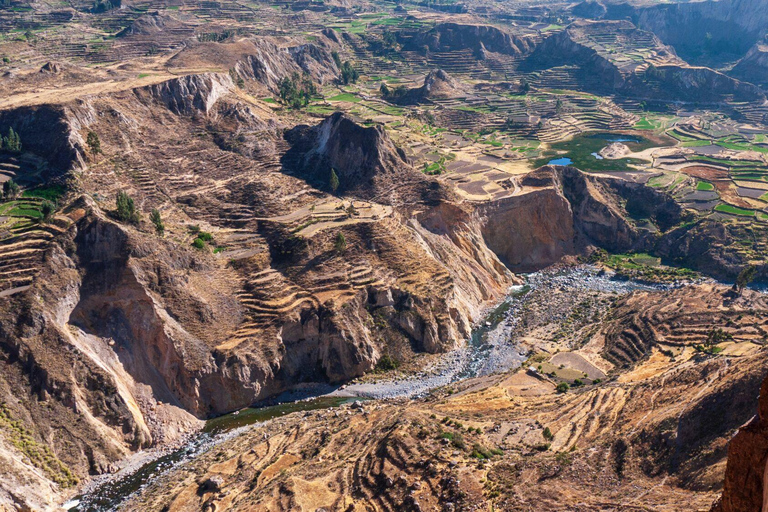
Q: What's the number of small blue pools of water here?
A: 3